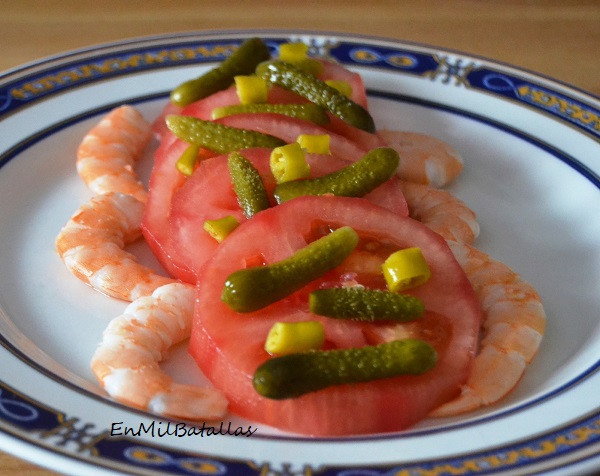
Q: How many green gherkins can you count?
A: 9